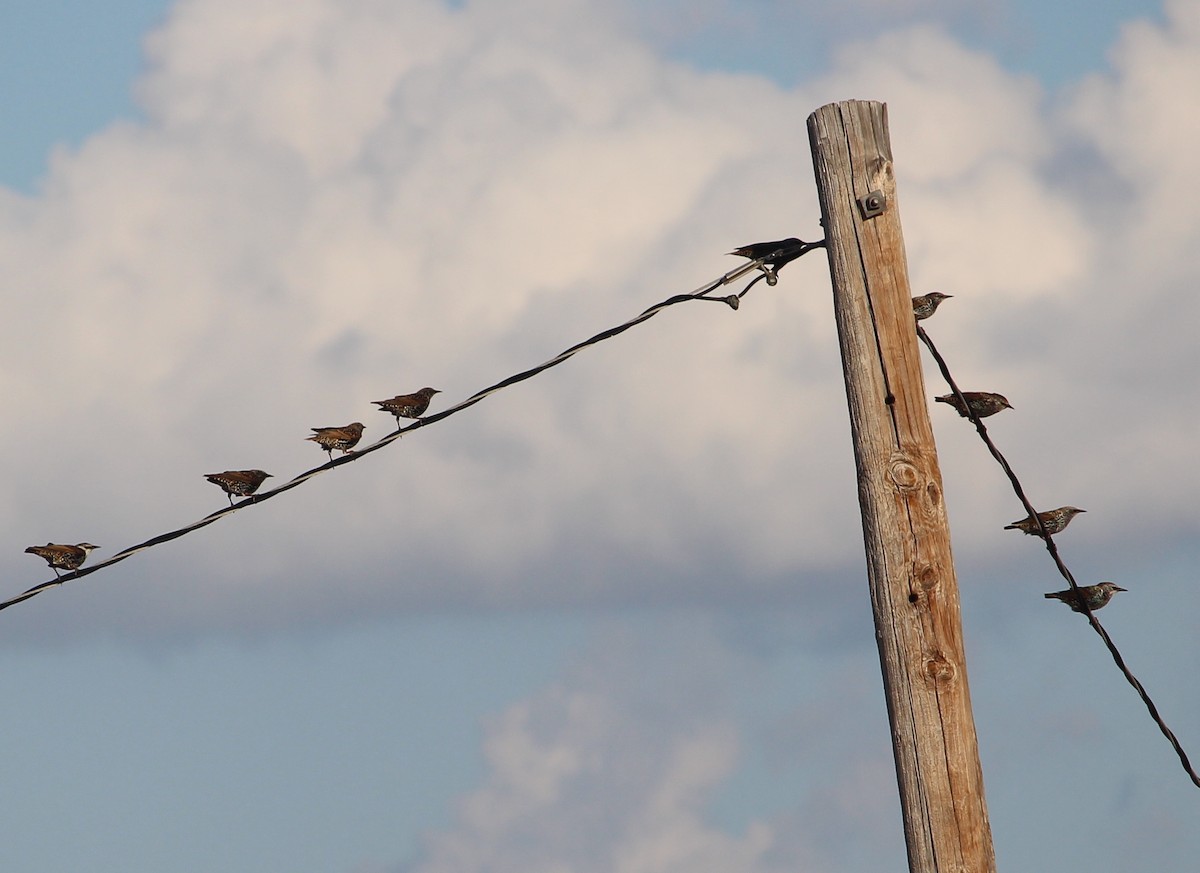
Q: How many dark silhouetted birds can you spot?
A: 9